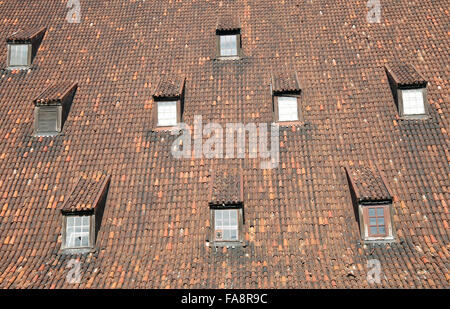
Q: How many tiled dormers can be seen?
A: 9